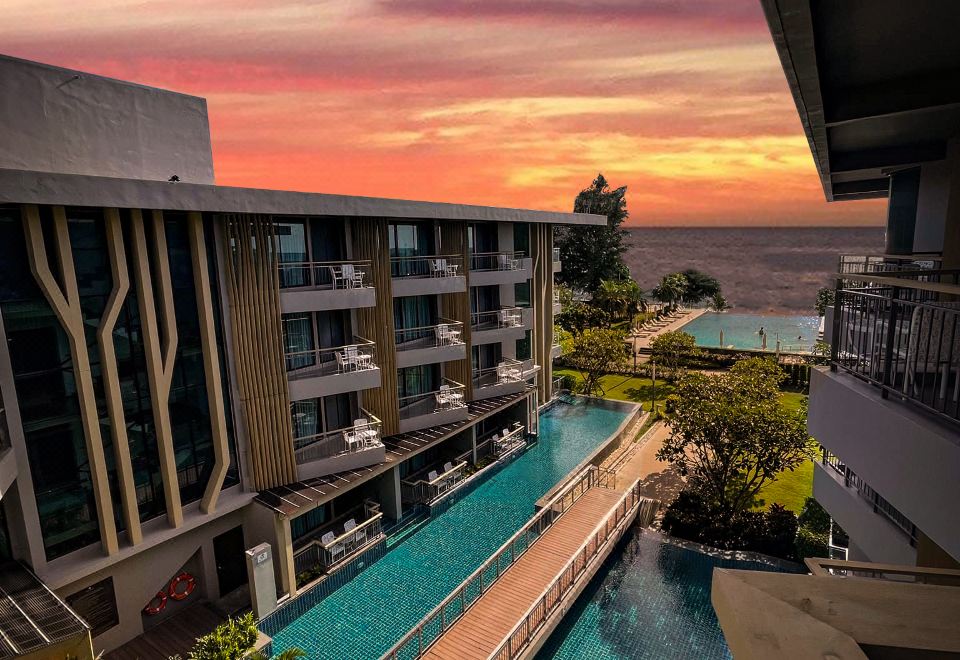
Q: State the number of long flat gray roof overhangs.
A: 2